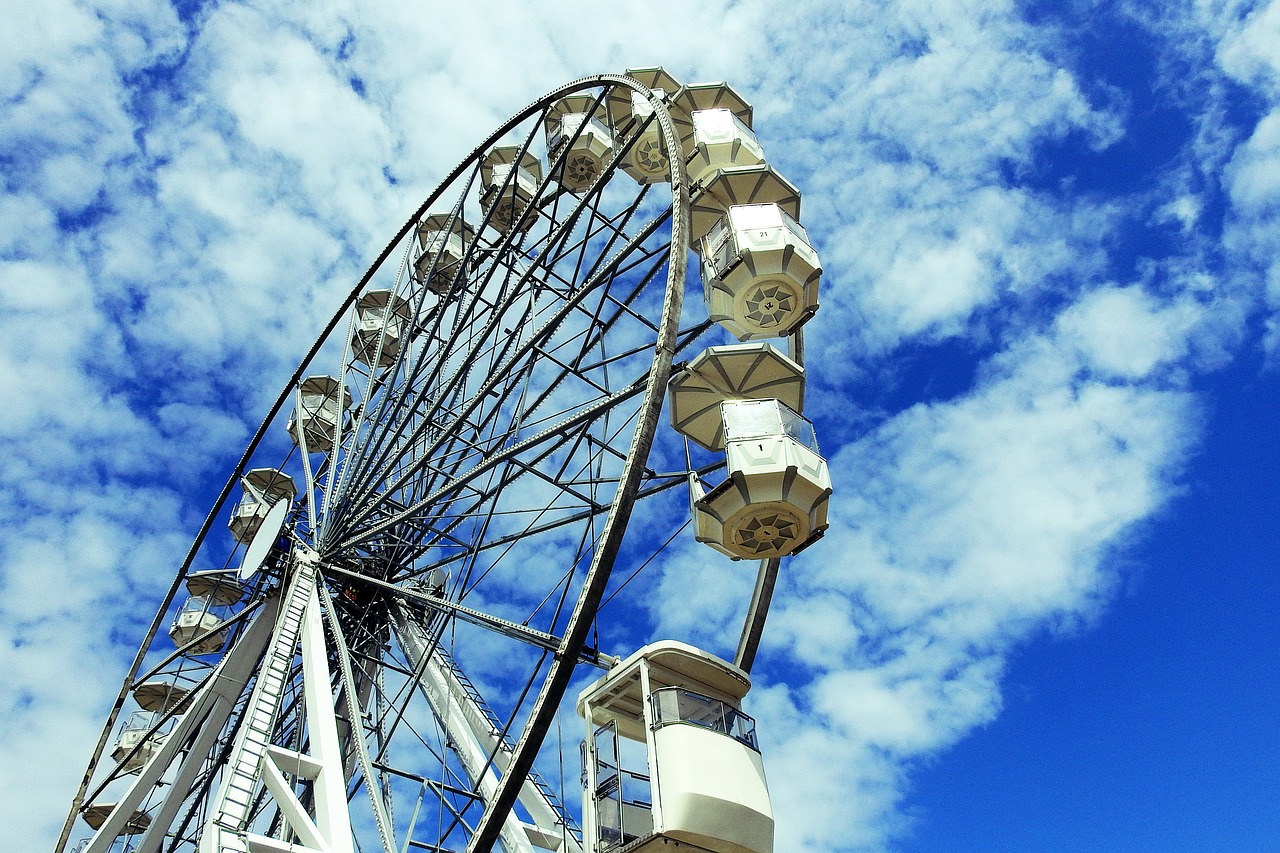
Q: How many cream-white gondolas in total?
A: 14